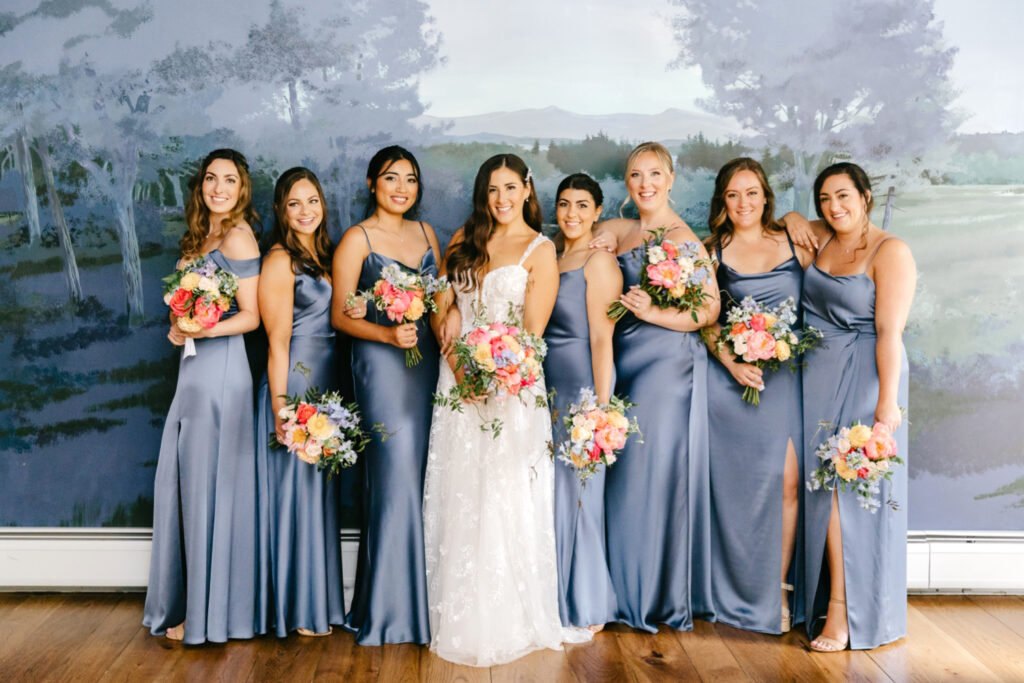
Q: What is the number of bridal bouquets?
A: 8